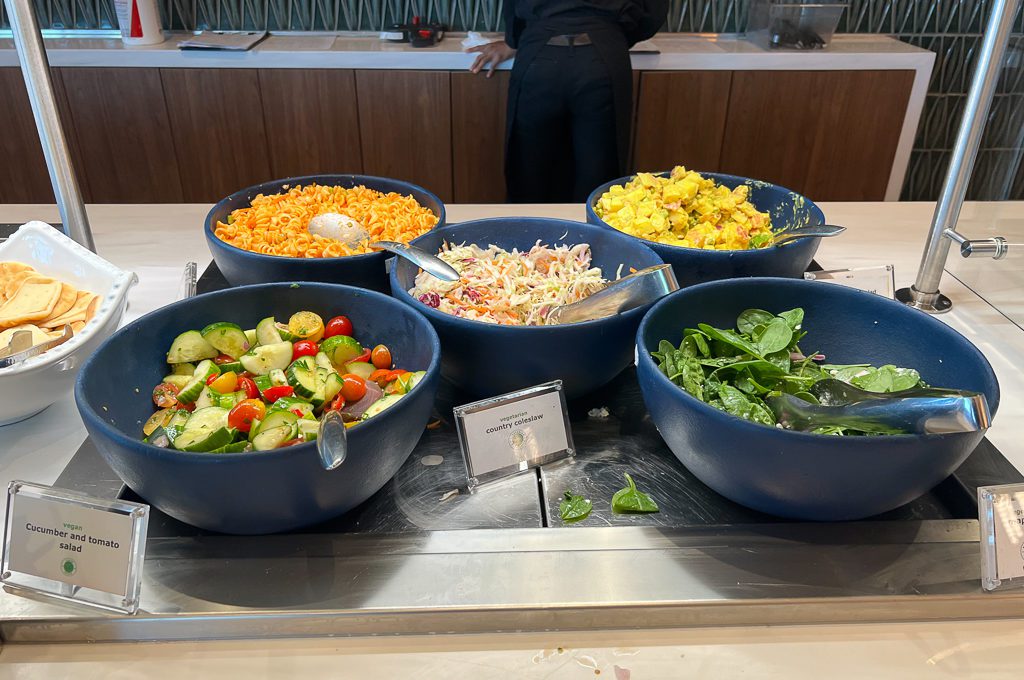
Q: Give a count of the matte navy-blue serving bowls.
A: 5